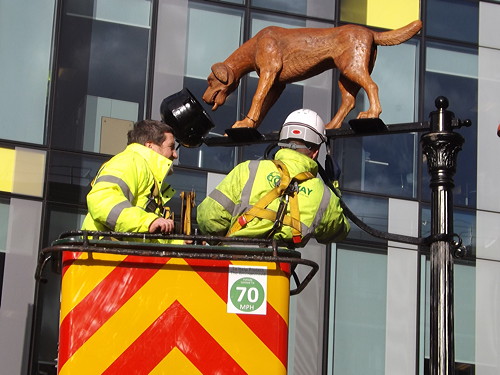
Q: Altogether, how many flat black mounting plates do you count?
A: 2